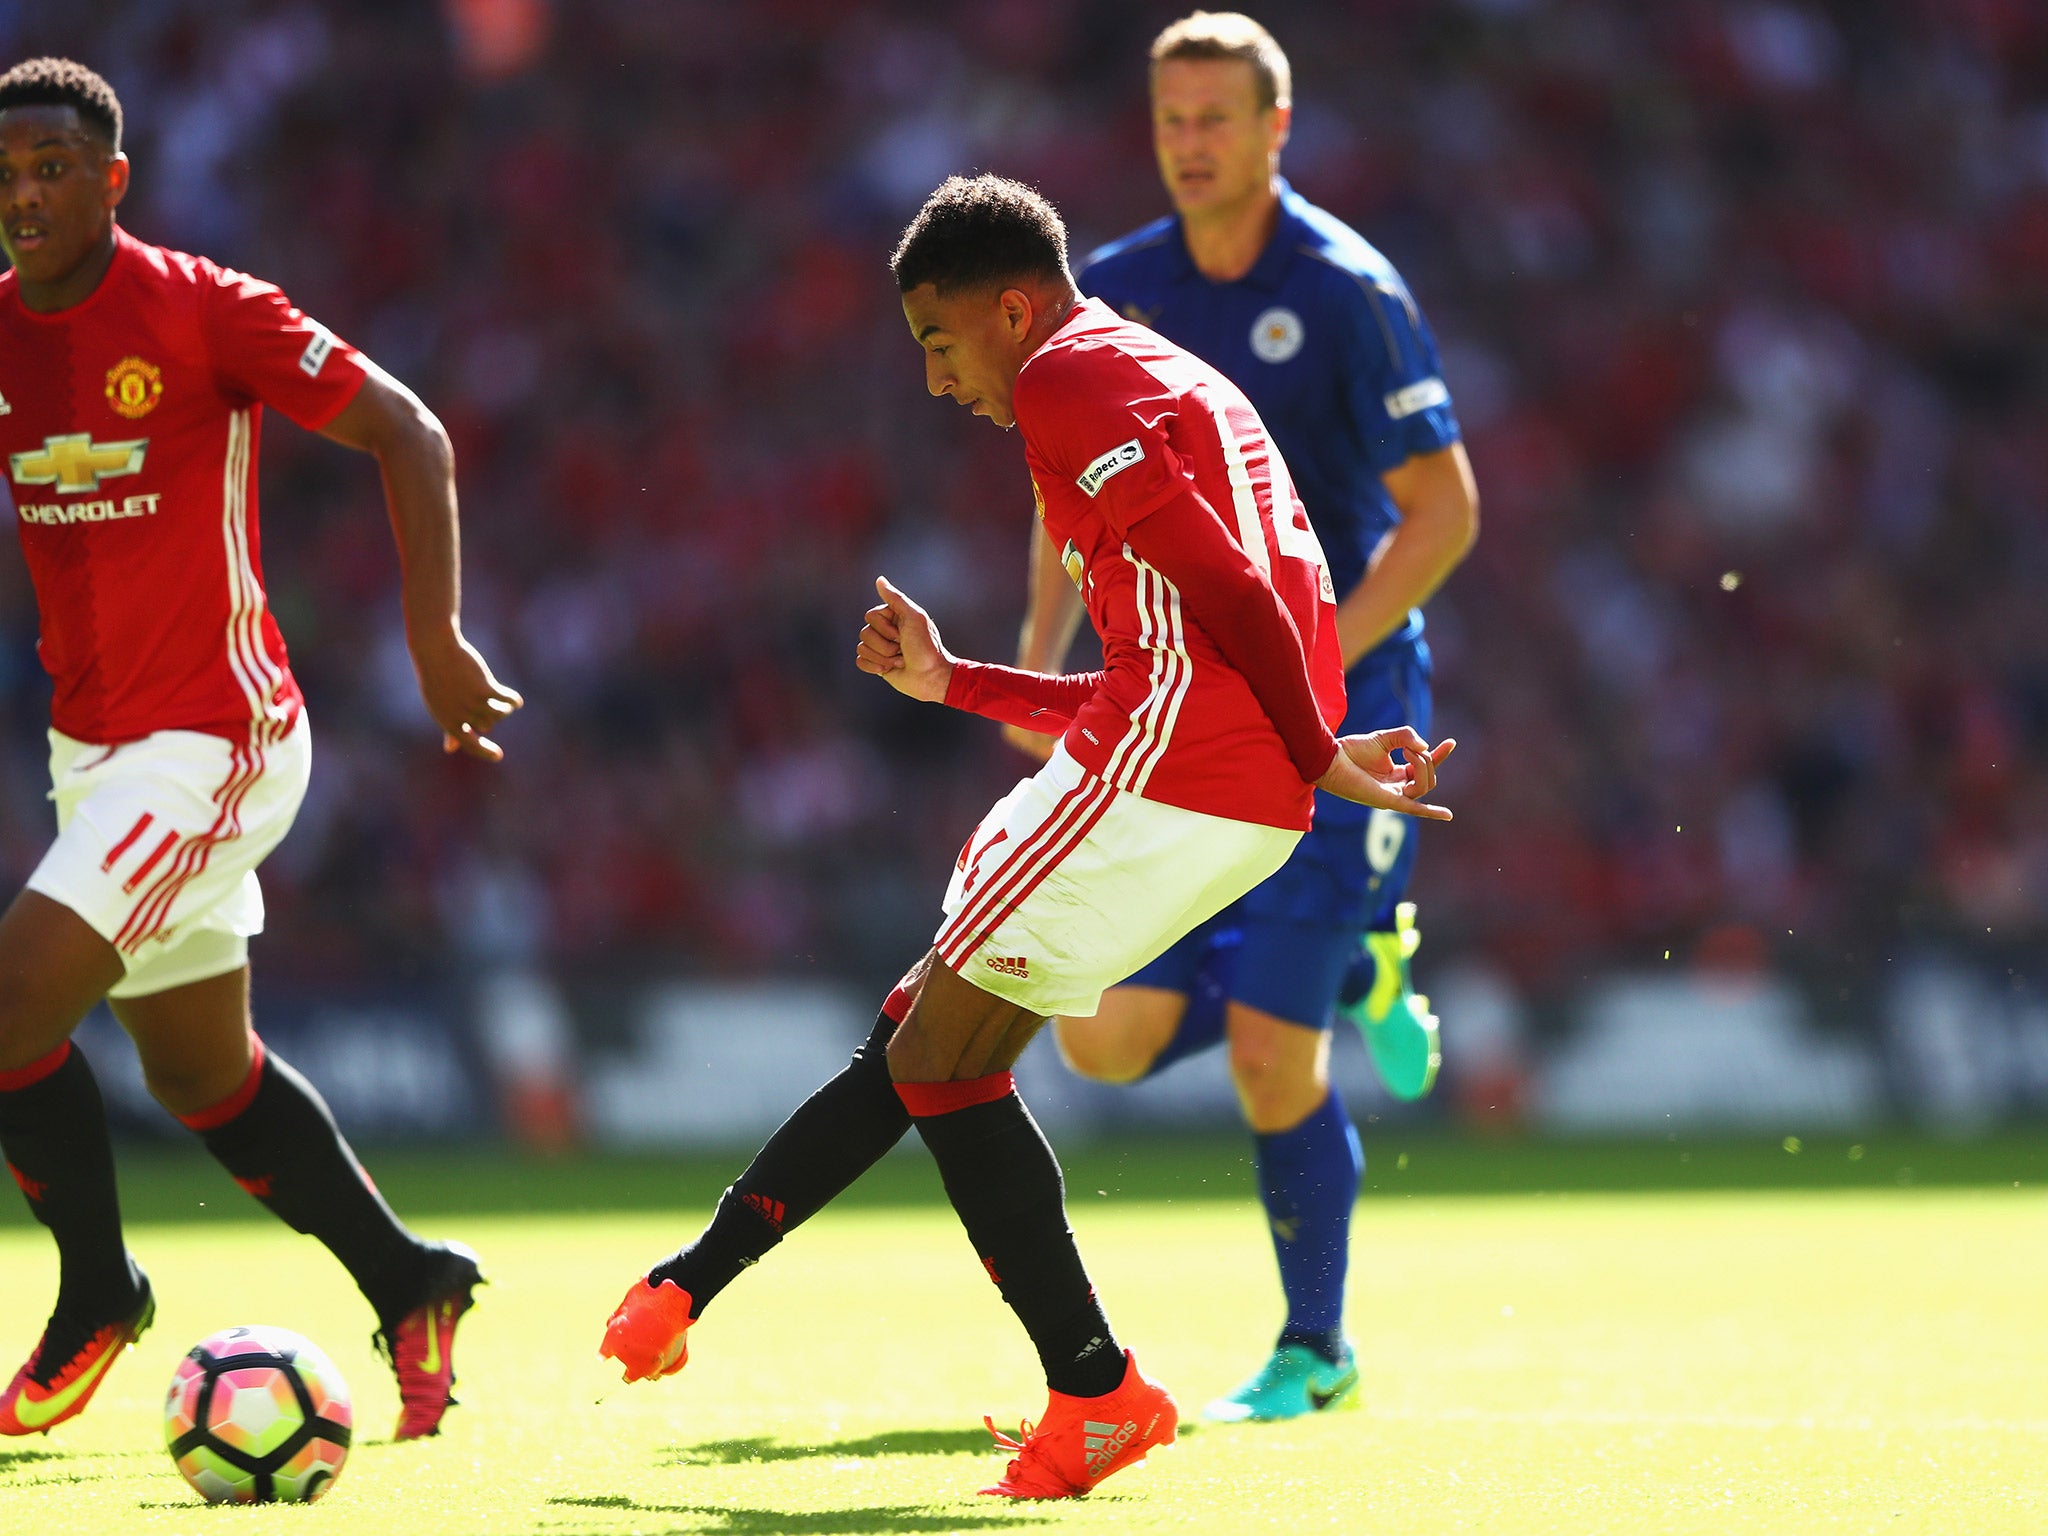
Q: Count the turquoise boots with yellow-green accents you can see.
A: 2